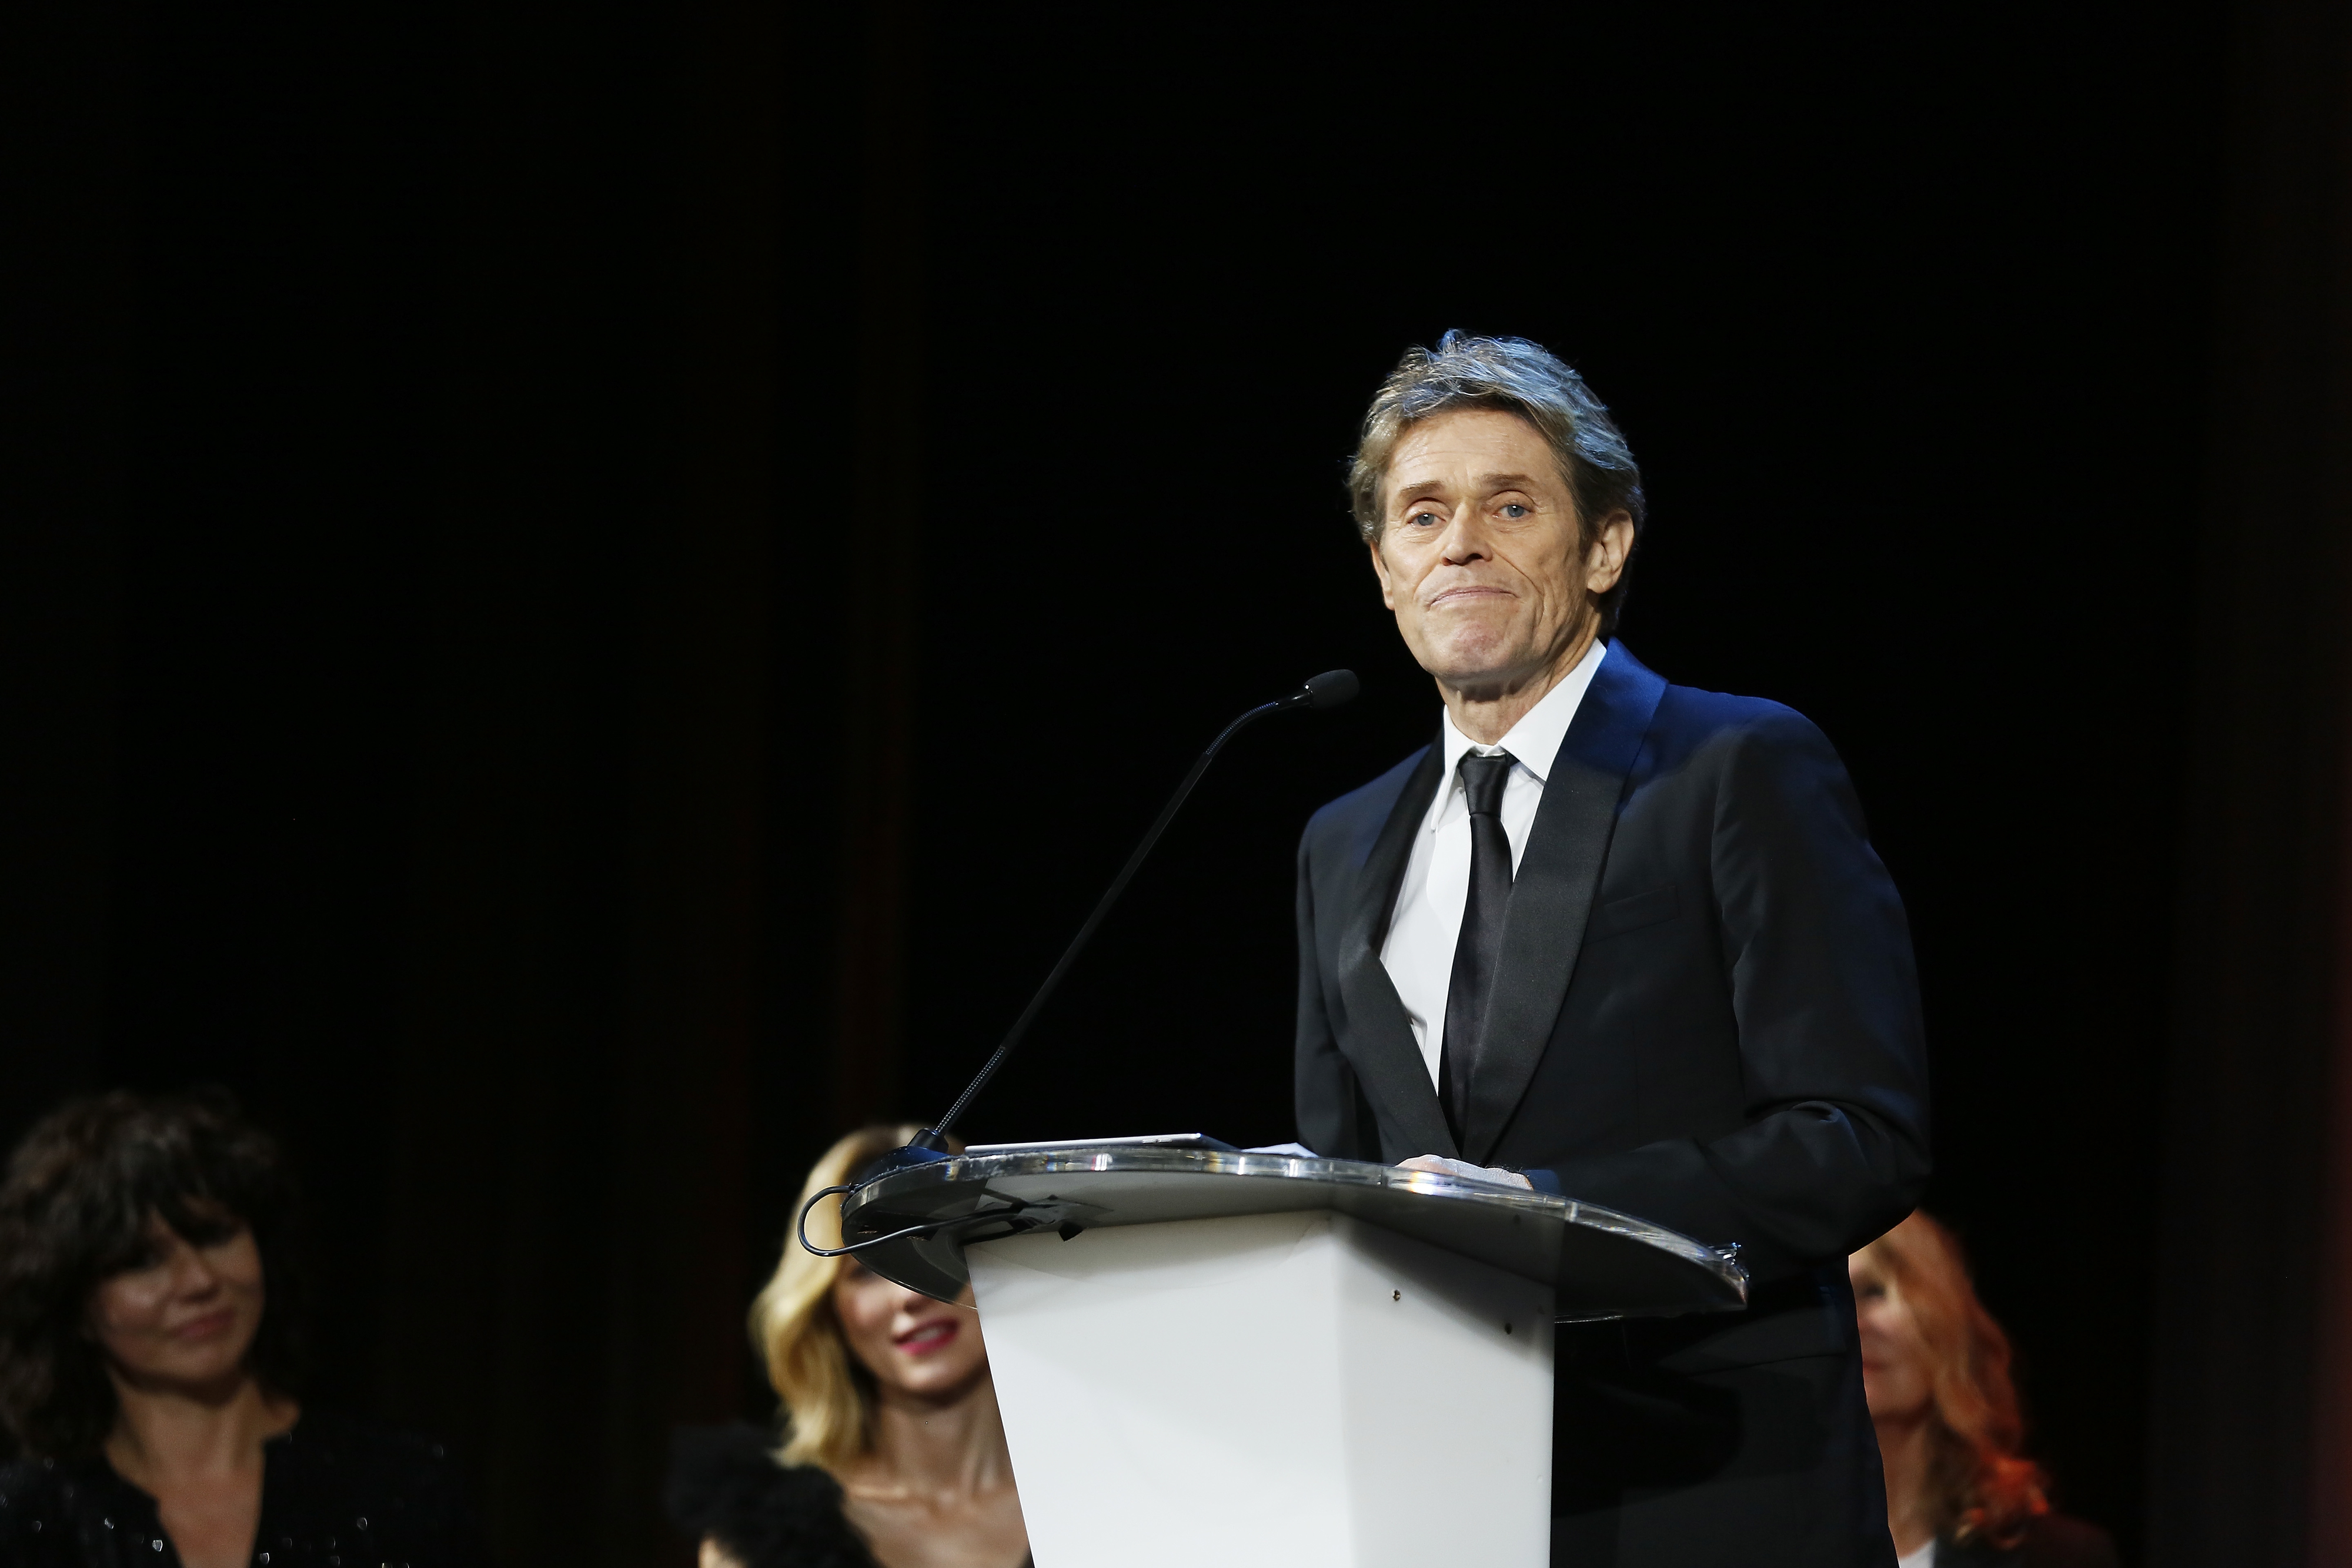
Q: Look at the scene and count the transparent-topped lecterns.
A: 1